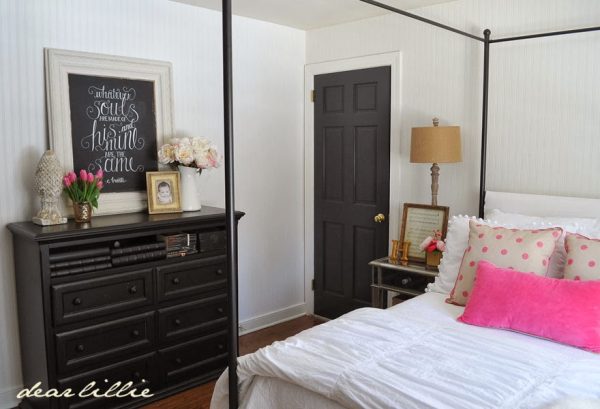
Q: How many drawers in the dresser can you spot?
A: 6